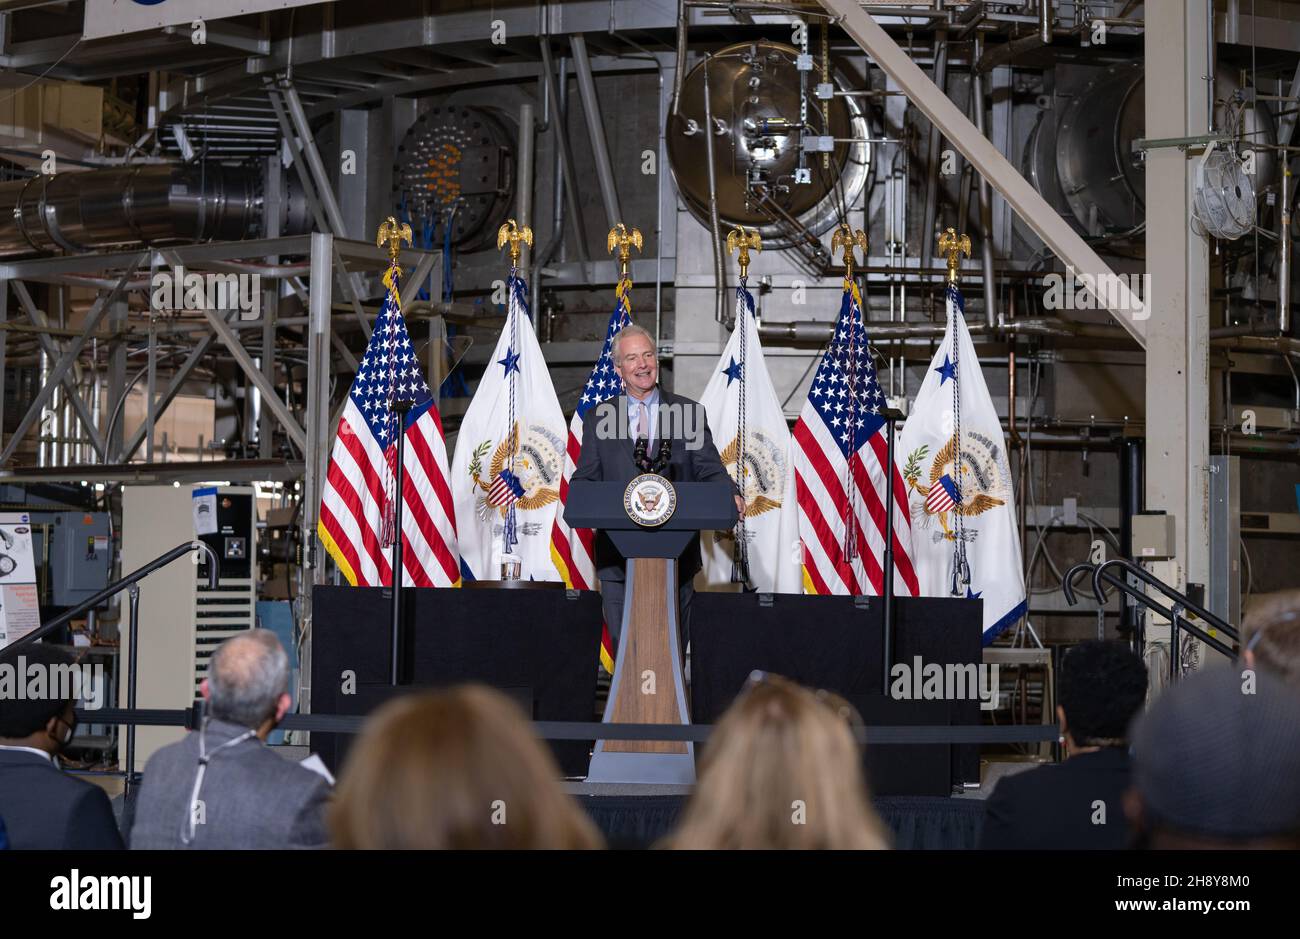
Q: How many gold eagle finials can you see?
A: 6